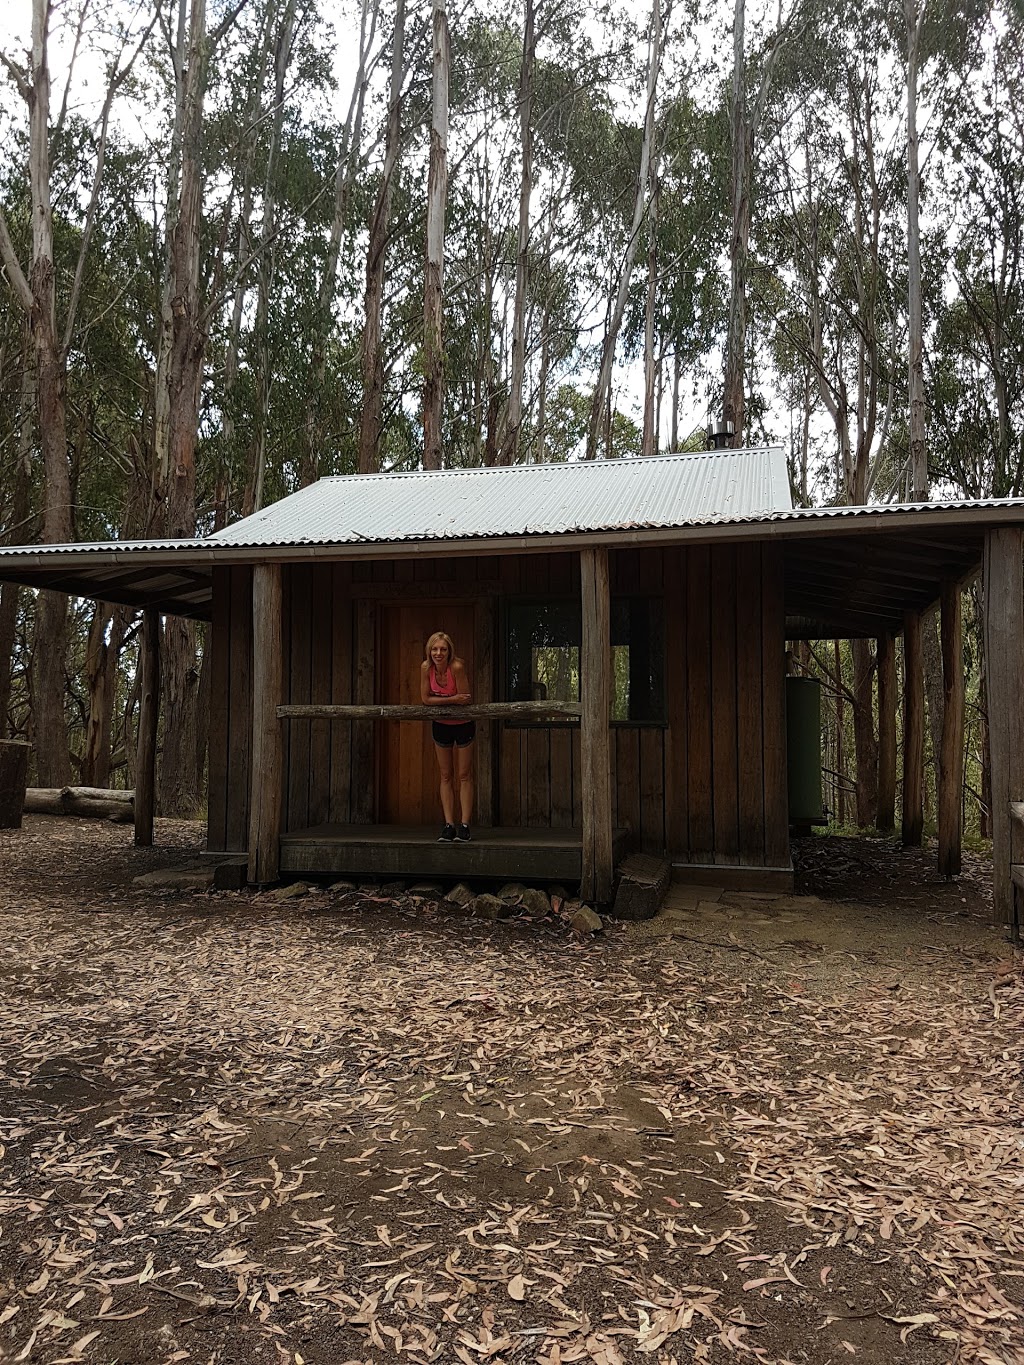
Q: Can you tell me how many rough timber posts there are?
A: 7